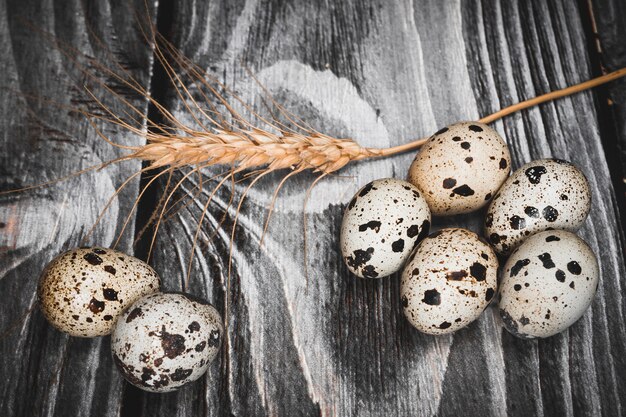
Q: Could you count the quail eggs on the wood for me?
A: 7